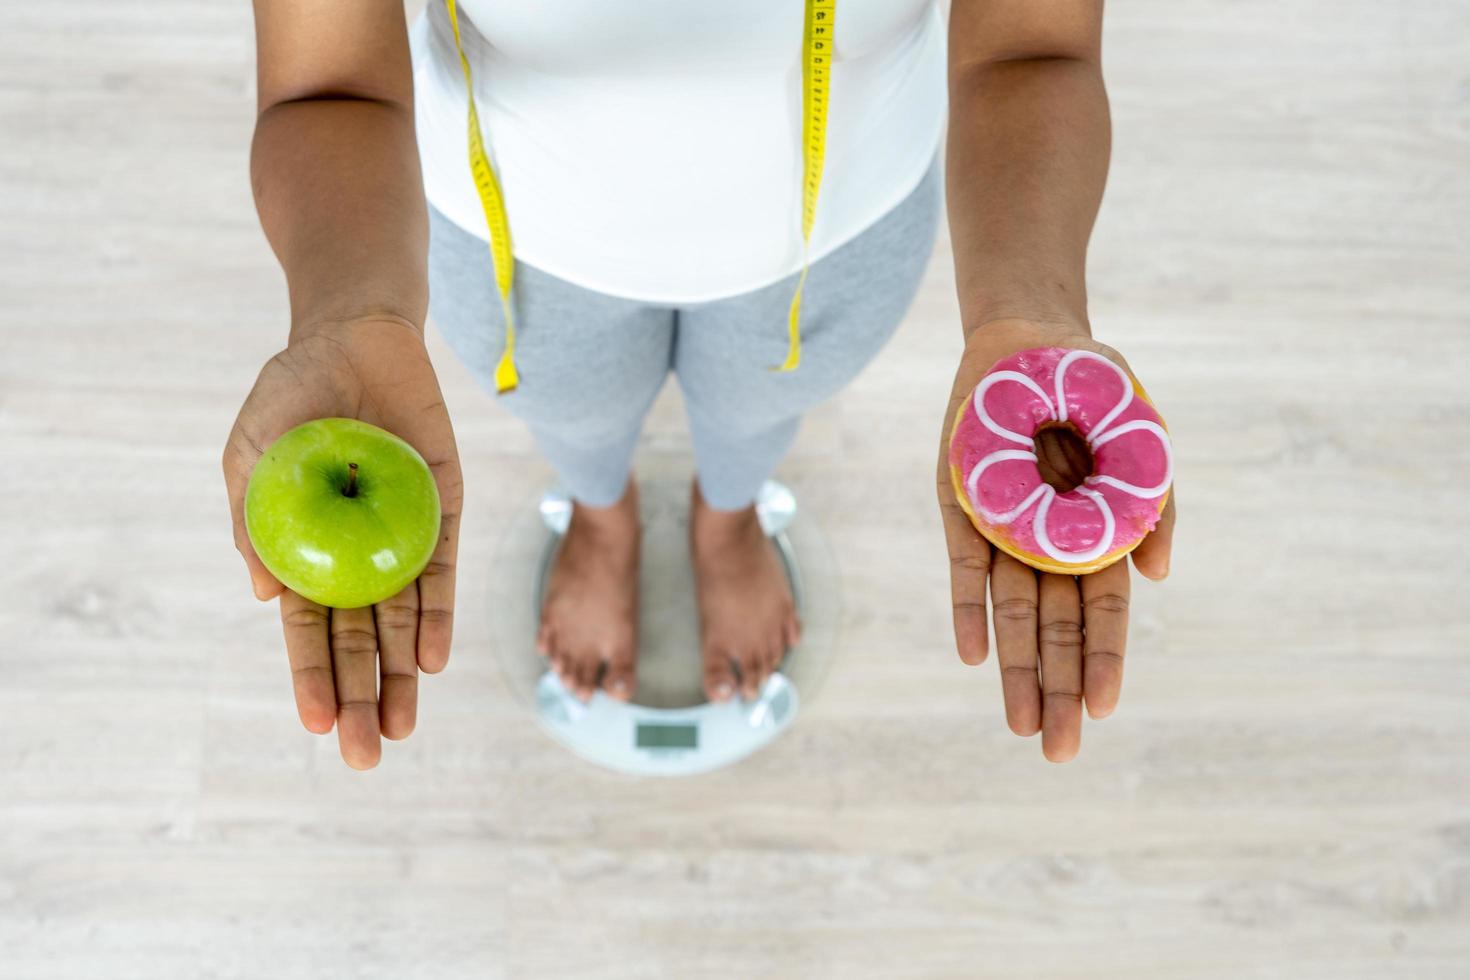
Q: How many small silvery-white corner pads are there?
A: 4